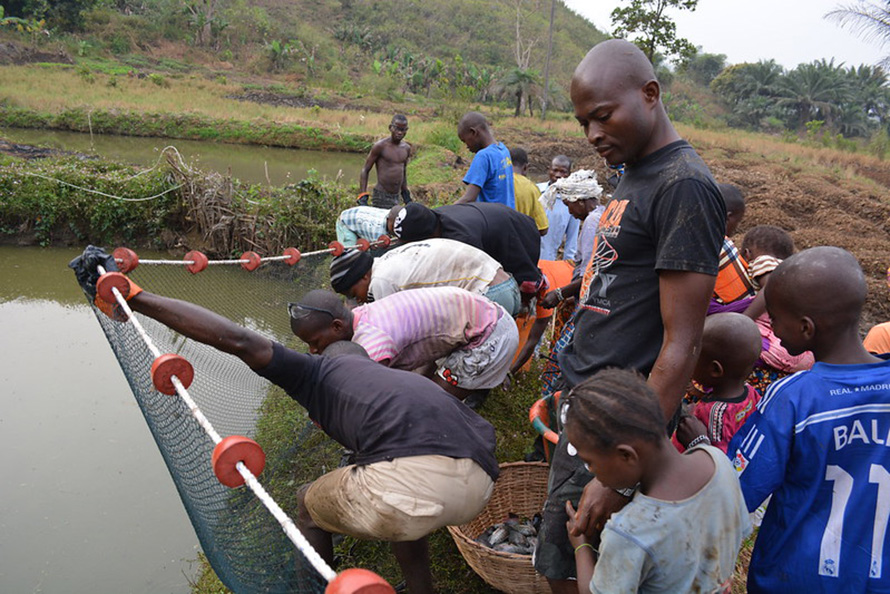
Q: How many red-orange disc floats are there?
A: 11